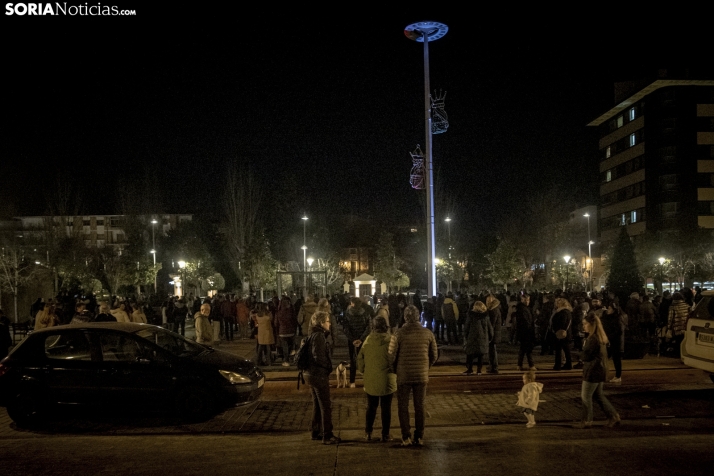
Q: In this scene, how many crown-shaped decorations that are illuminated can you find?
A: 2